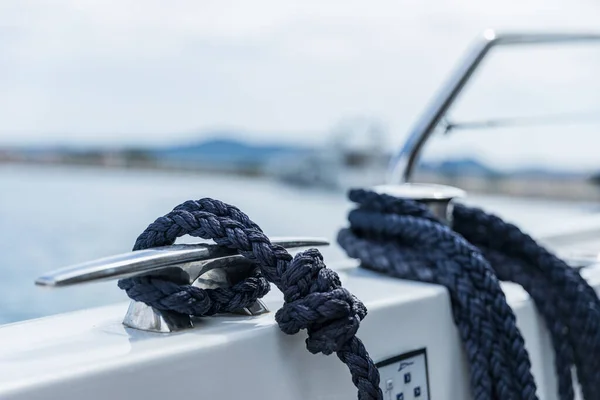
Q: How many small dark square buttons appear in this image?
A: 3